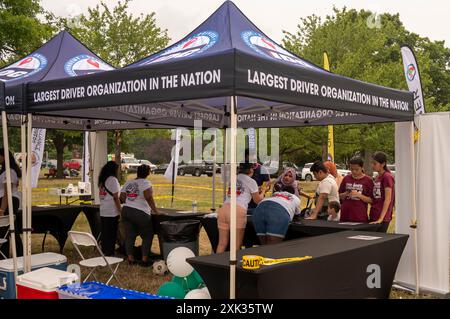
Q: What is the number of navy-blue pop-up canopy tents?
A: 2